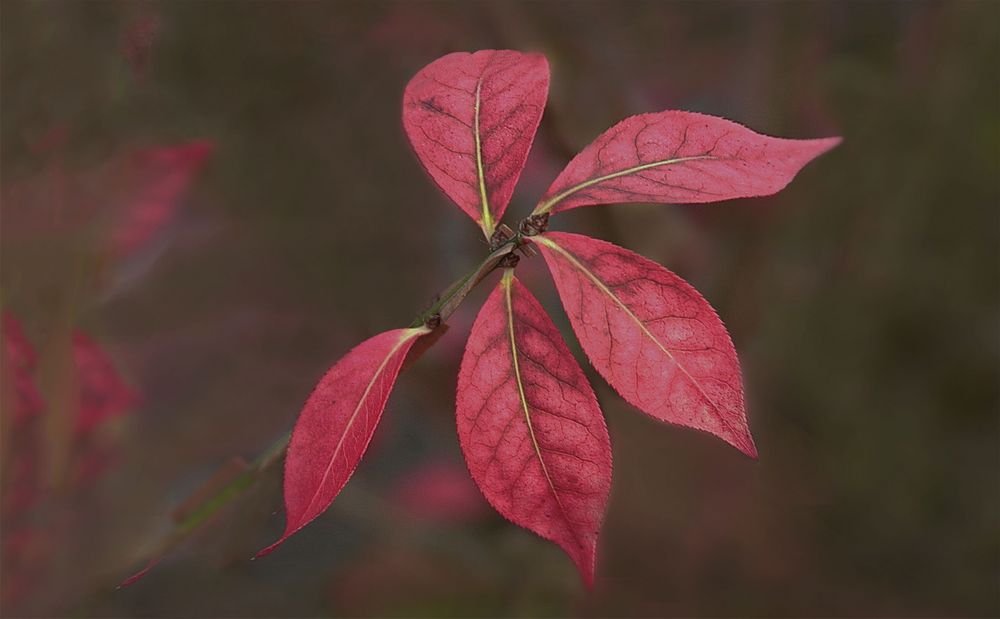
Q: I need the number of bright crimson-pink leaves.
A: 5